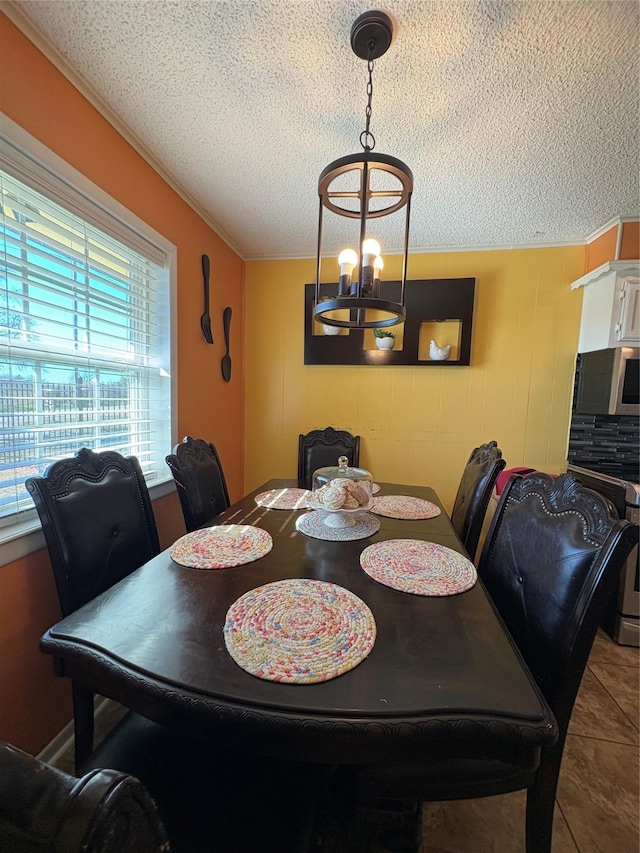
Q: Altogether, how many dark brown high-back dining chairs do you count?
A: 6